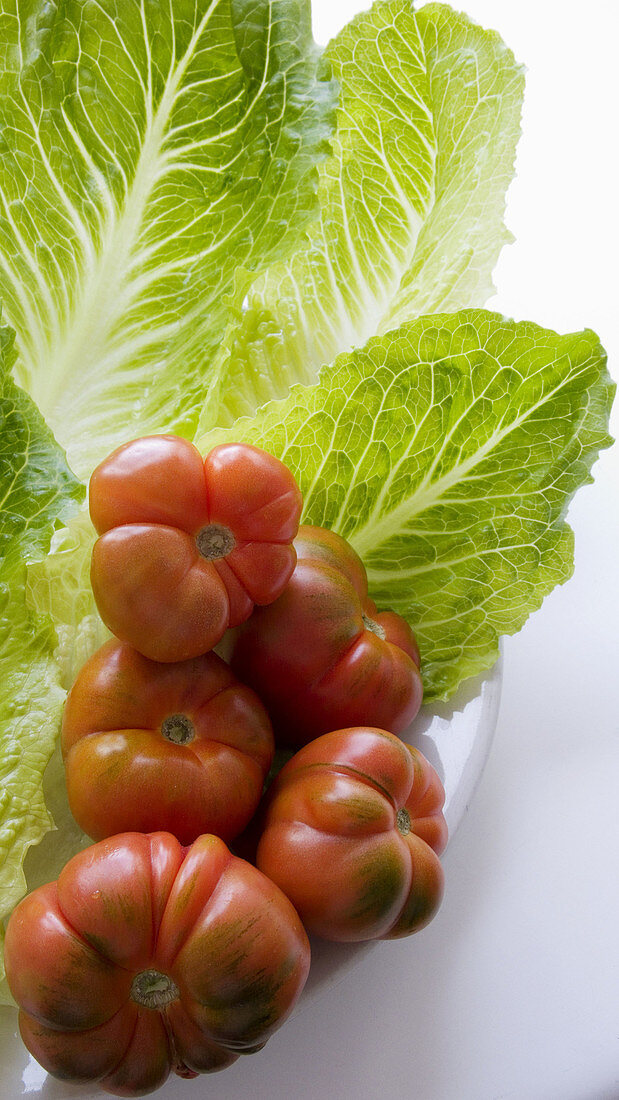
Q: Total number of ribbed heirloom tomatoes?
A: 5